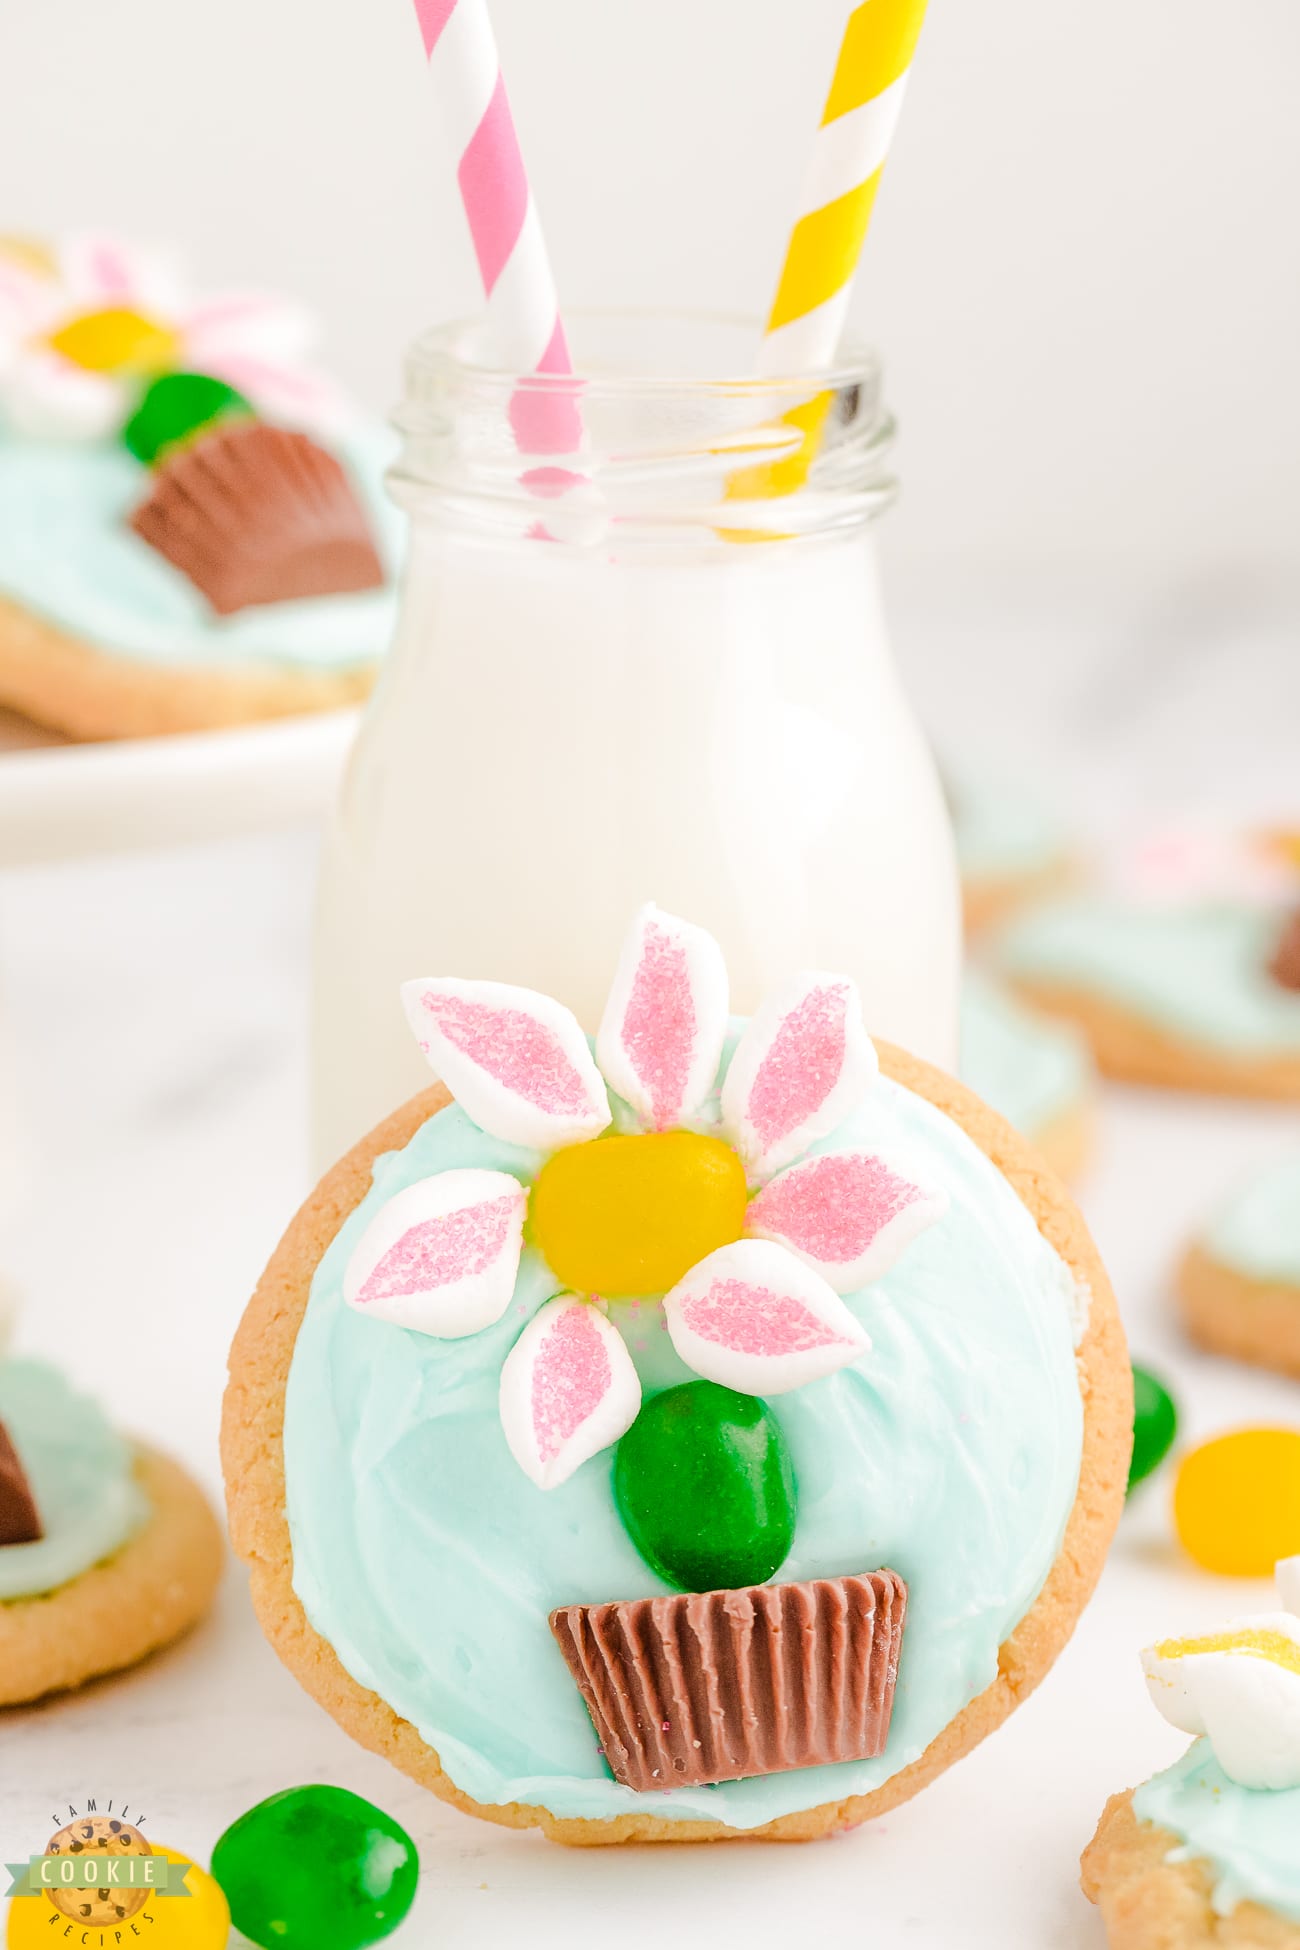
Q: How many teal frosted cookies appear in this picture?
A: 8